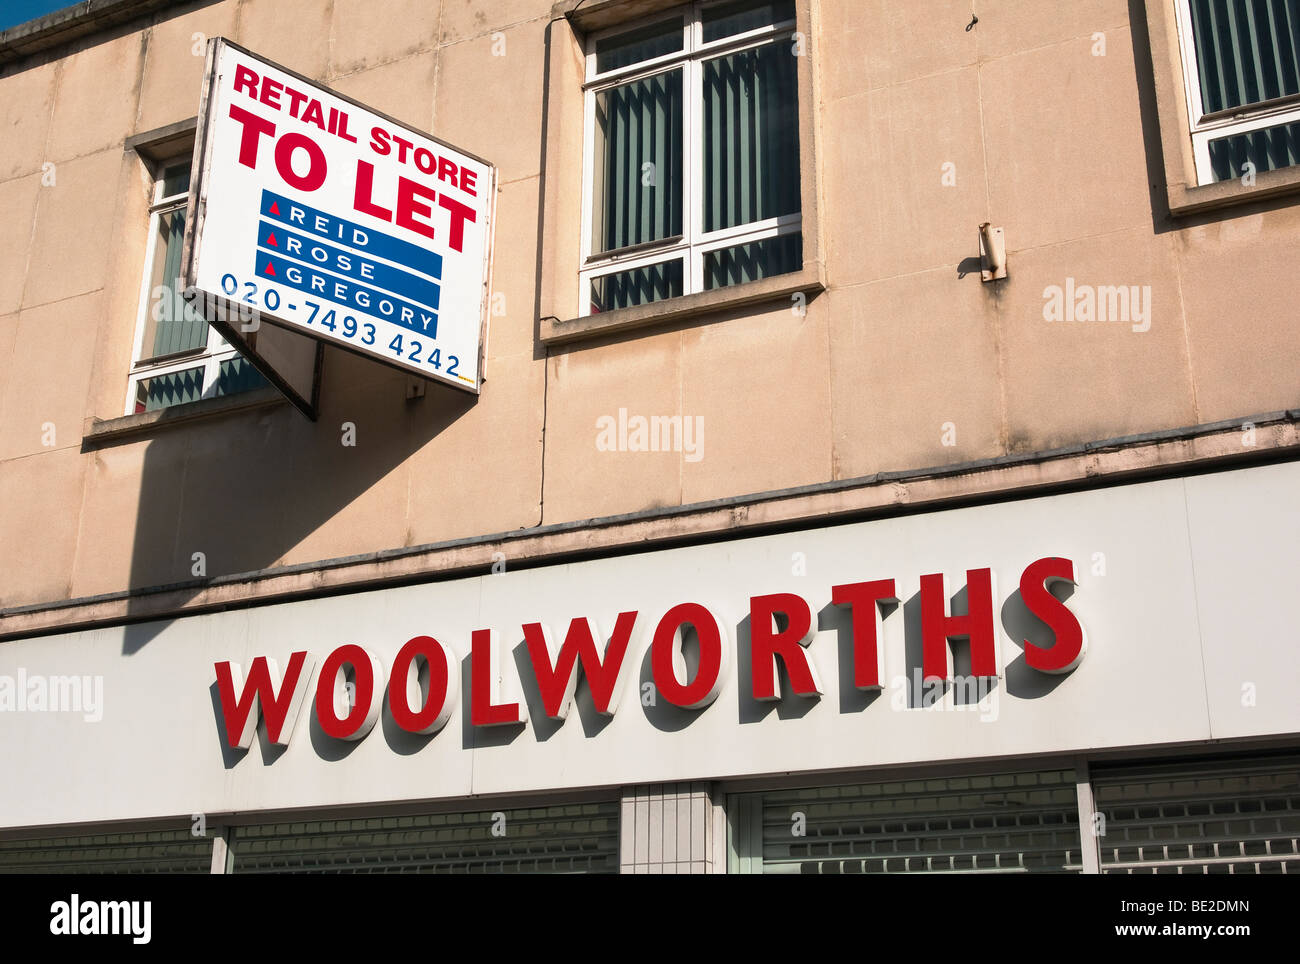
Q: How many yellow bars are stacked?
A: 0